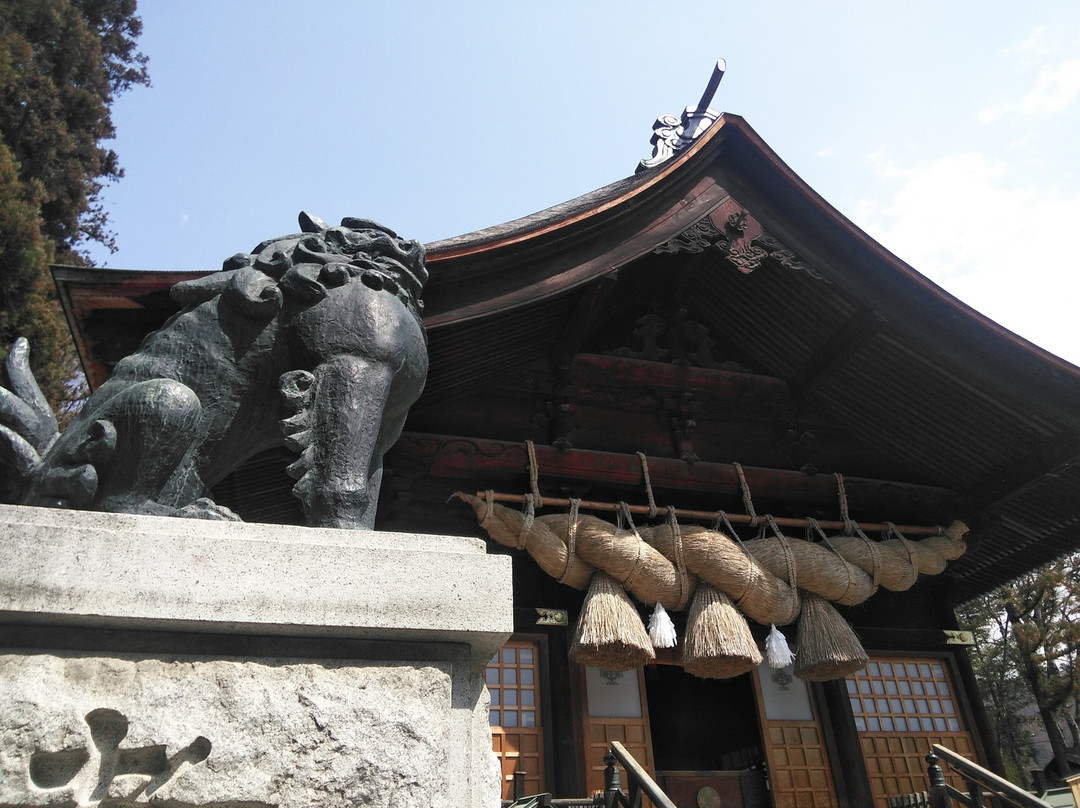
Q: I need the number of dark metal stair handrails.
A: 2